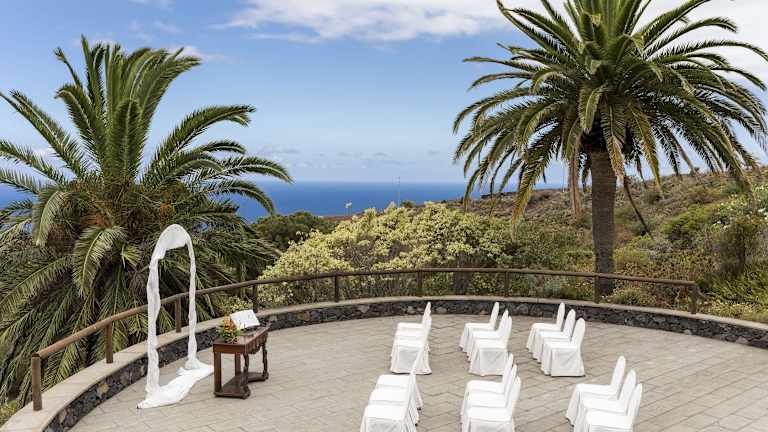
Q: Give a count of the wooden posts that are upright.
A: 9